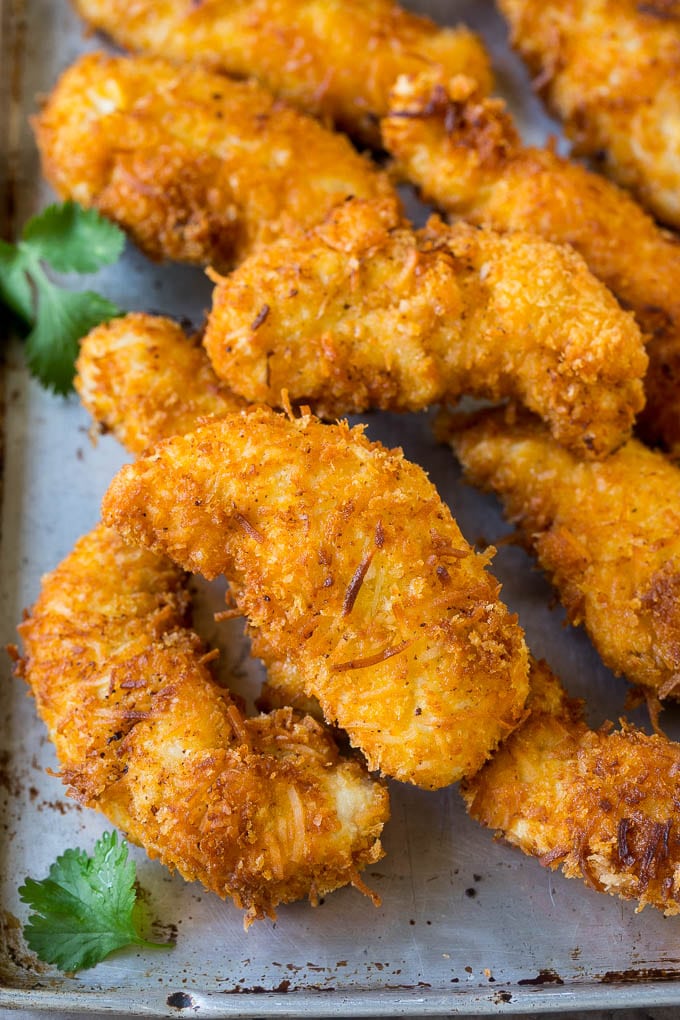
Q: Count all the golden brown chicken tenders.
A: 10